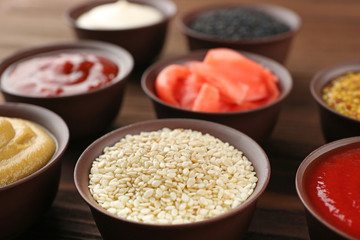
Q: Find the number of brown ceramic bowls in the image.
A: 8